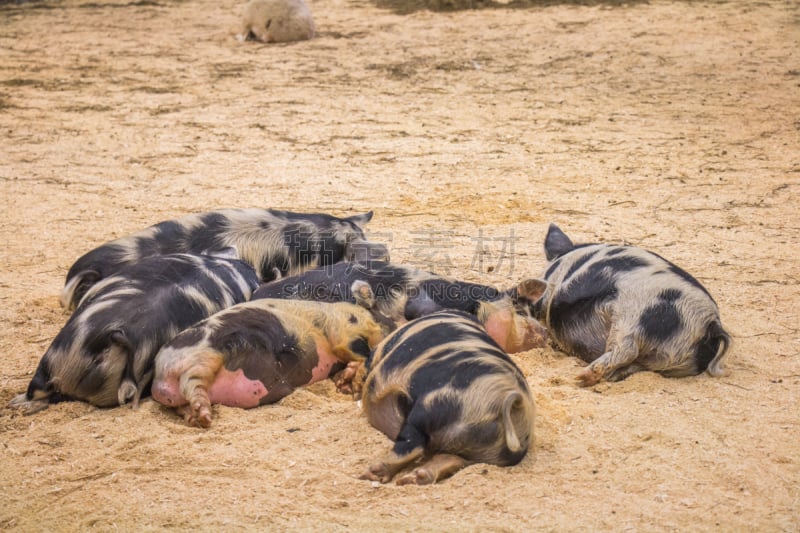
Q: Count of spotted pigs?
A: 6